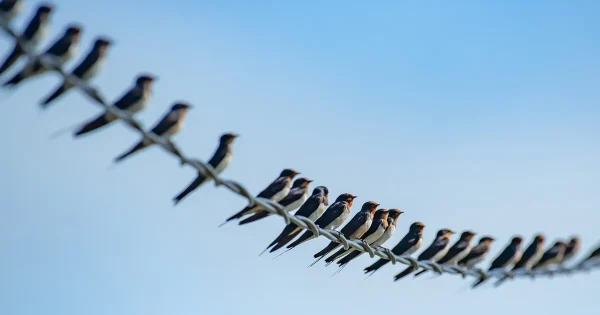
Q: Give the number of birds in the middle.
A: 7